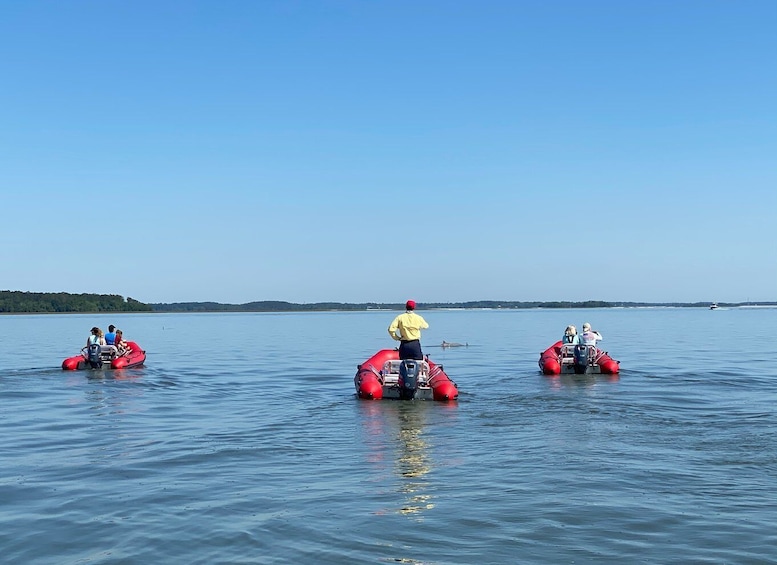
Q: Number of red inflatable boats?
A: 3